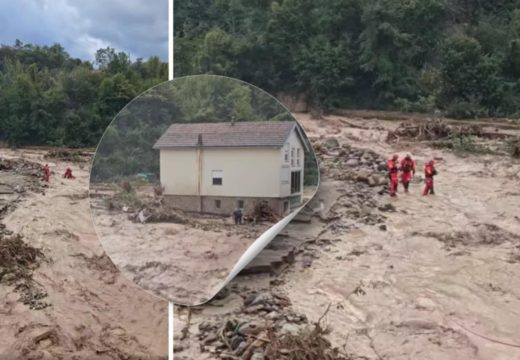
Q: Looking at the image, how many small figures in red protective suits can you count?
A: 5